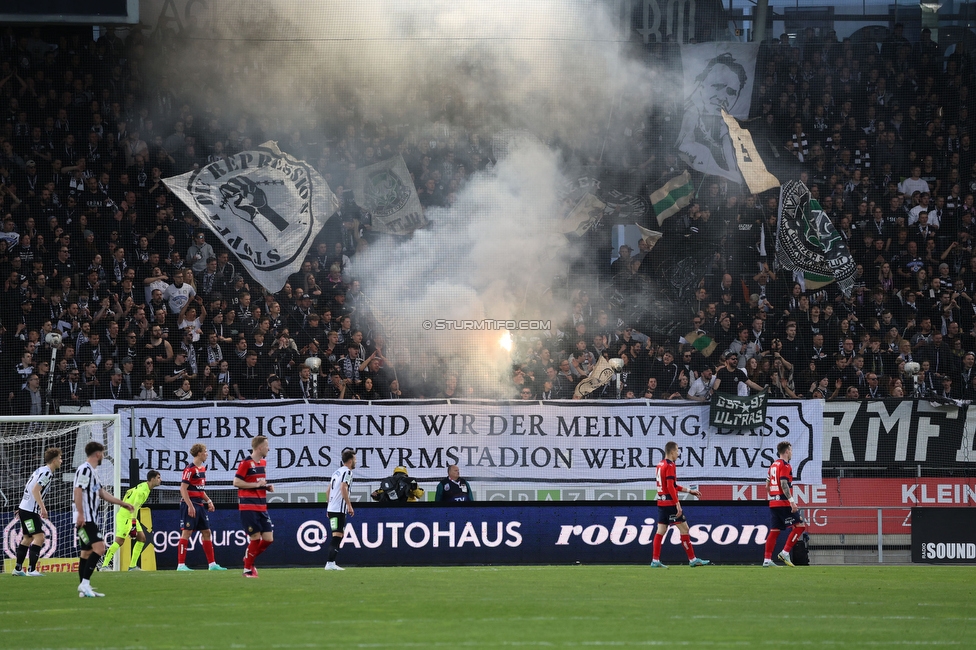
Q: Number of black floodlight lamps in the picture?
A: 0